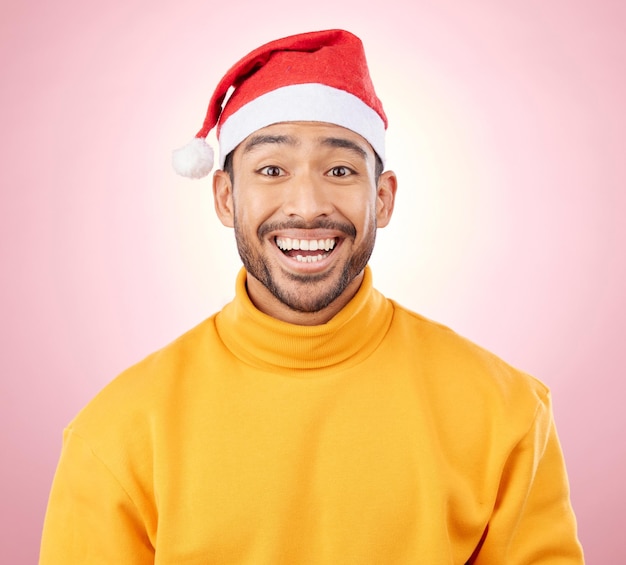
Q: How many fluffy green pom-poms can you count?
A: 0